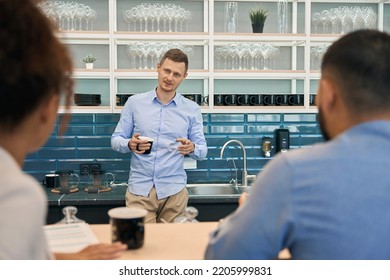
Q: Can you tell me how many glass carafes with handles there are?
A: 2